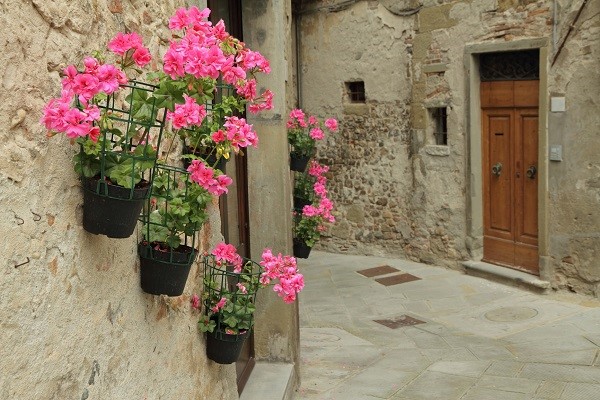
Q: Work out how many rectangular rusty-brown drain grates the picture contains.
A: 3